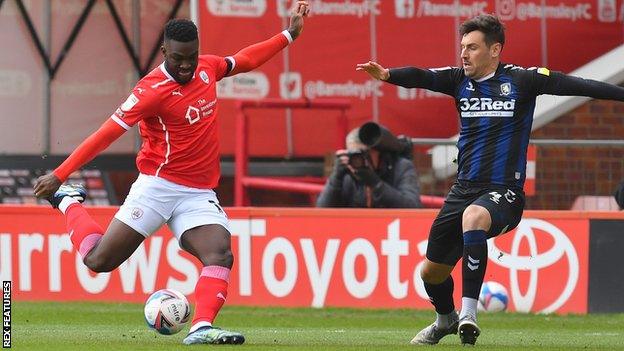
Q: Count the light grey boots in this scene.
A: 2